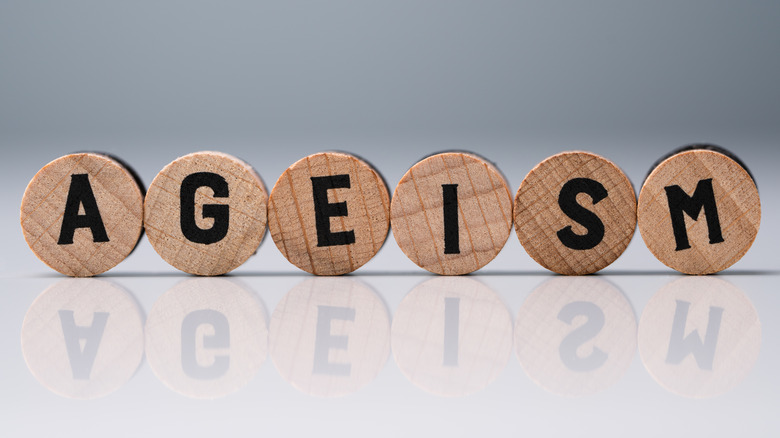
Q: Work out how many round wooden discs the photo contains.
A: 6